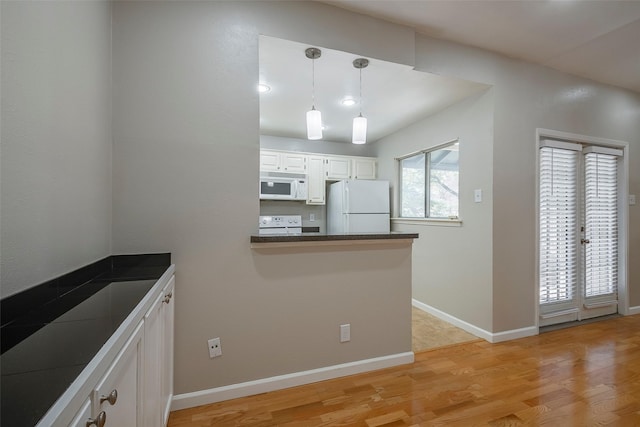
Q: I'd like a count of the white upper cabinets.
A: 5